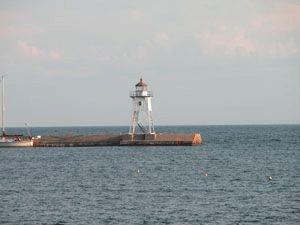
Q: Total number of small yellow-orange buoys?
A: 3